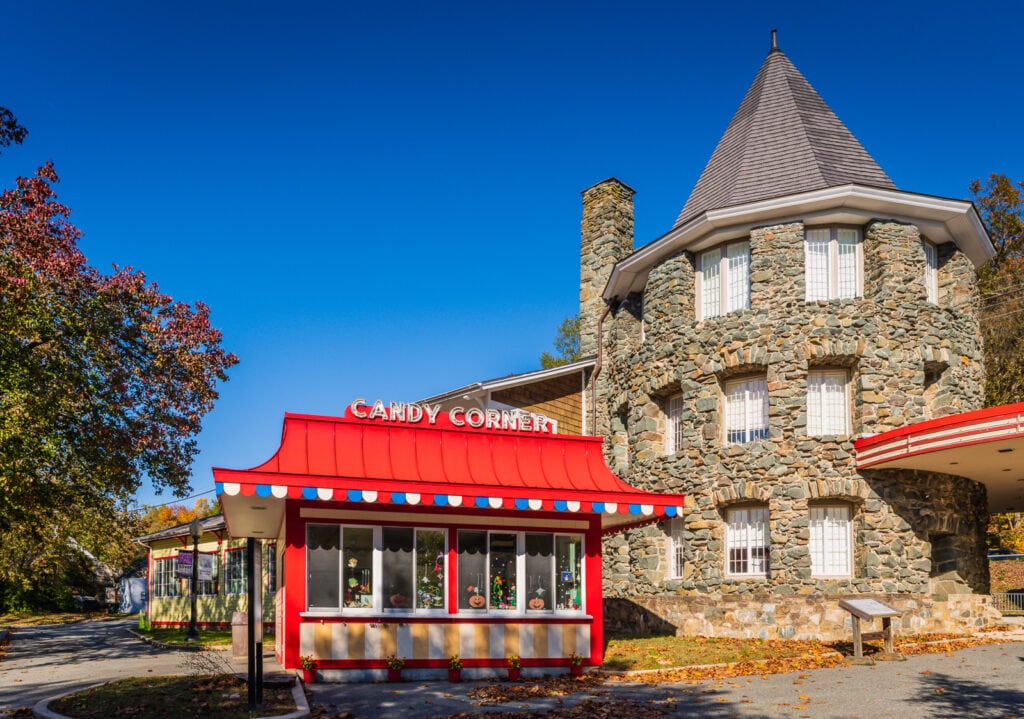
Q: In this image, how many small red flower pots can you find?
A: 5